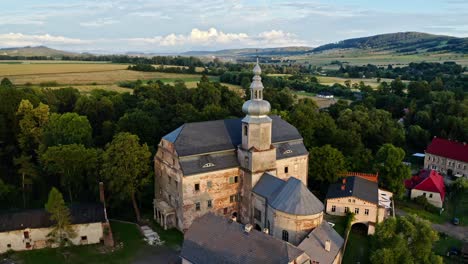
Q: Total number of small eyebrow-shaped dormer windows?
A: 2